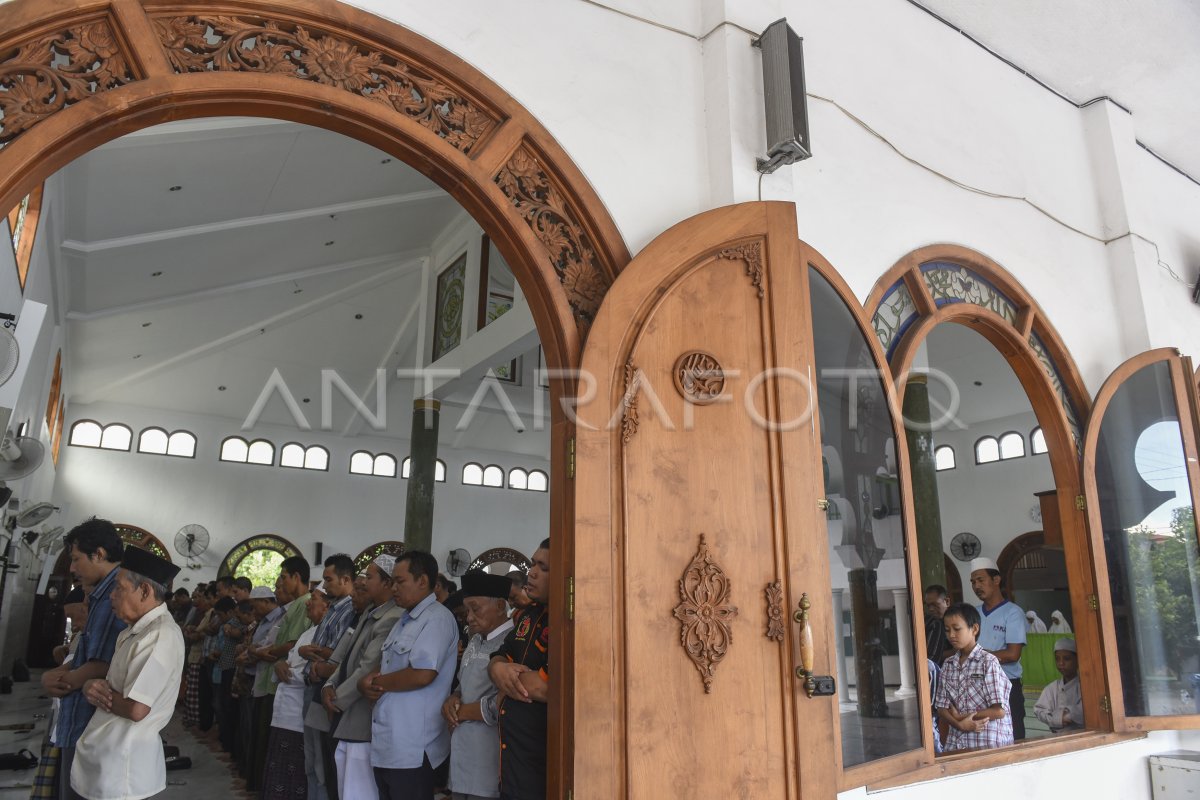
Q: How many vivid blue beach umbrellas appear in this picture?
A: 0